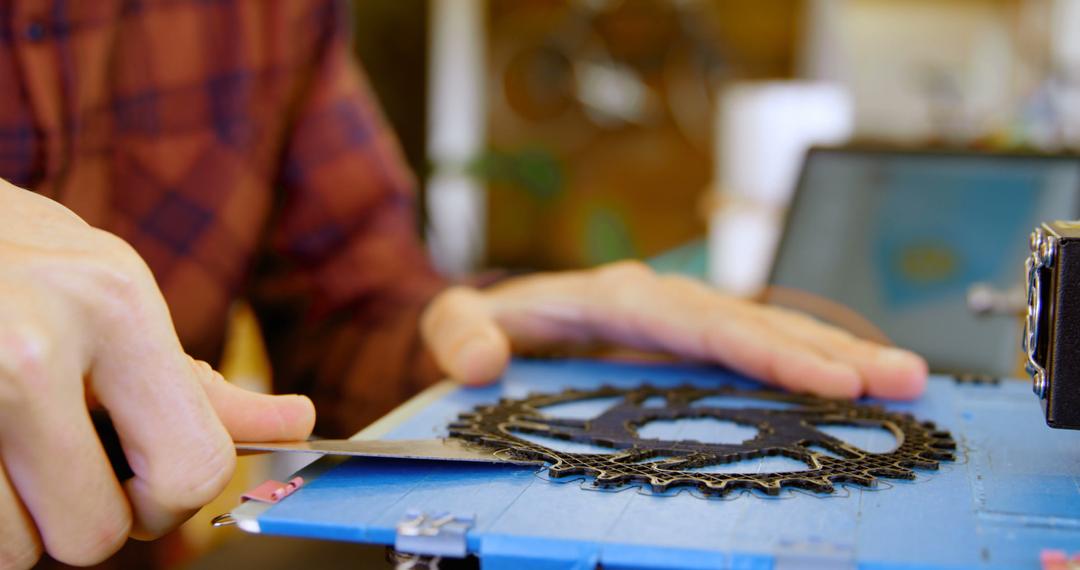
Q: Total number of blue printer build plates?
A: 1